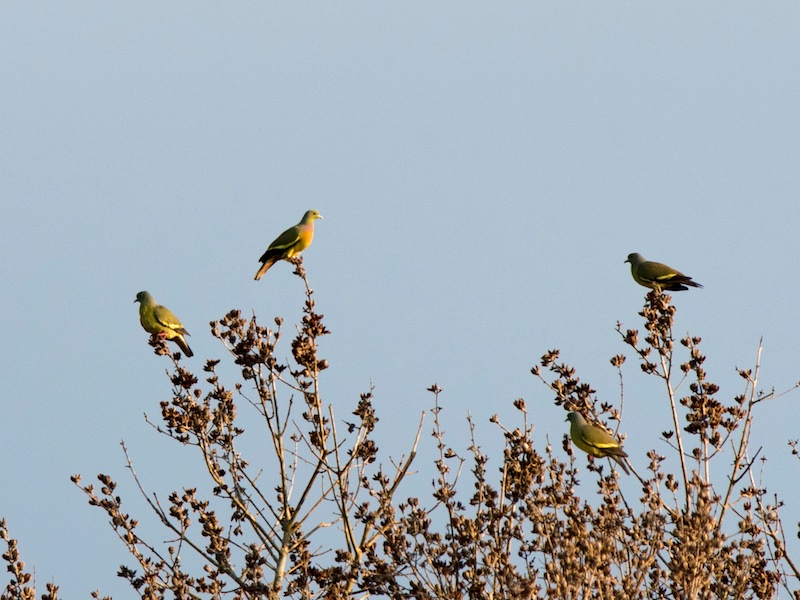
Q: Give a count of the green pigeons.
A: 4